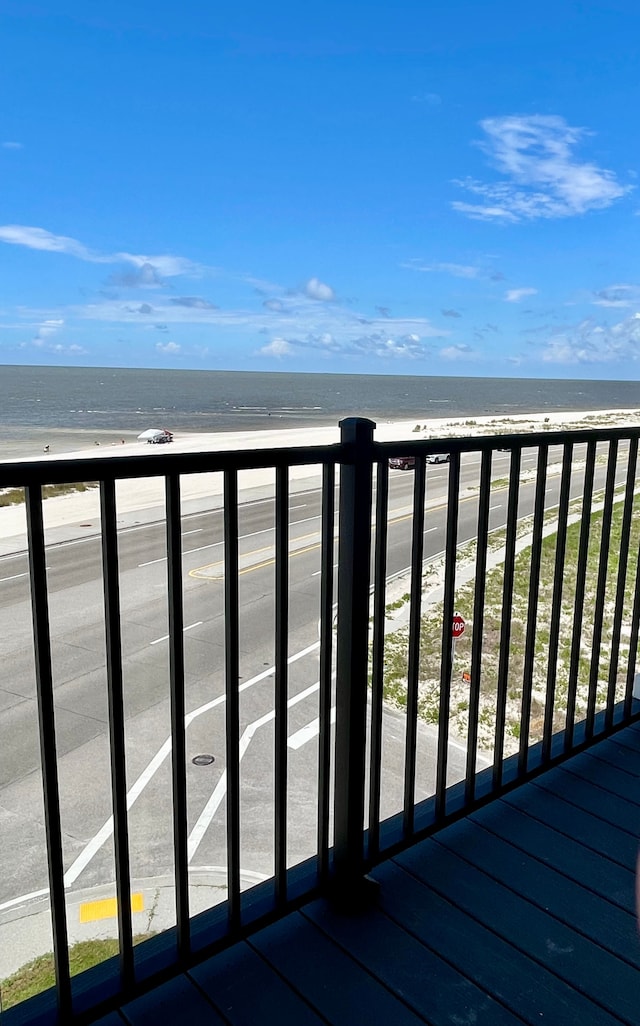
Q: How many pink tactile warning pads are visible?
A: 0